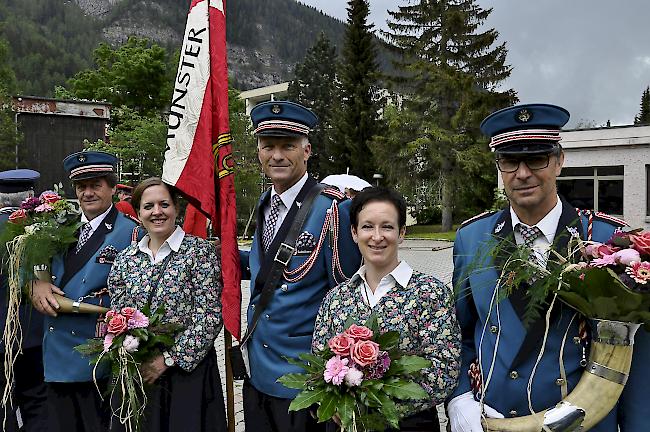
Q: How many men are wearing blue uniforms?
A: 3